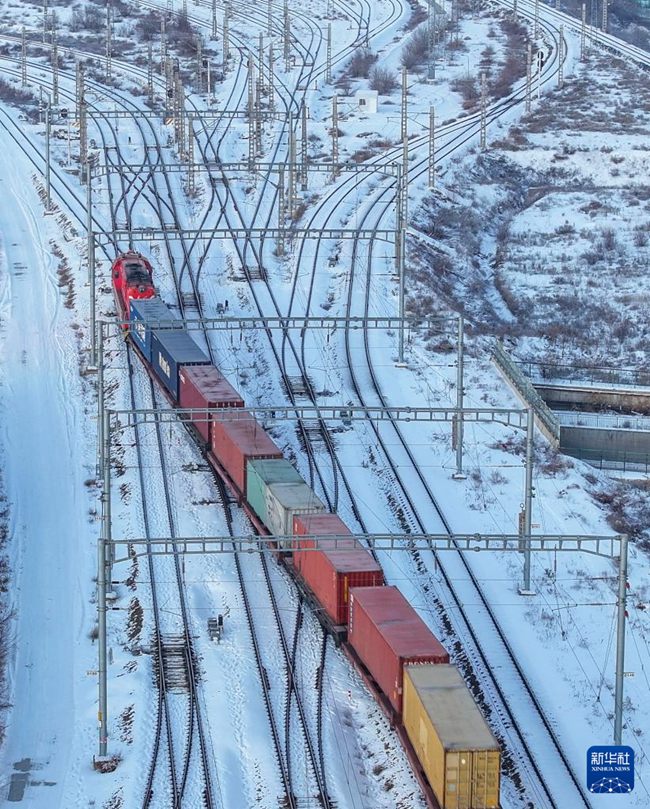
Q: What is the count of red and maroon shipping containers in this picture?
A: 4